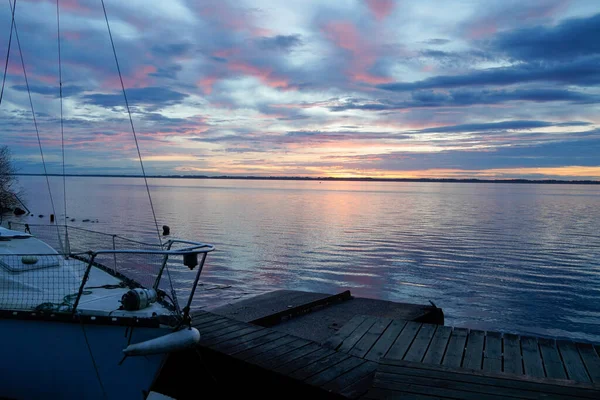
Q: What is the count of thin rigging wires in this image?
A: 4